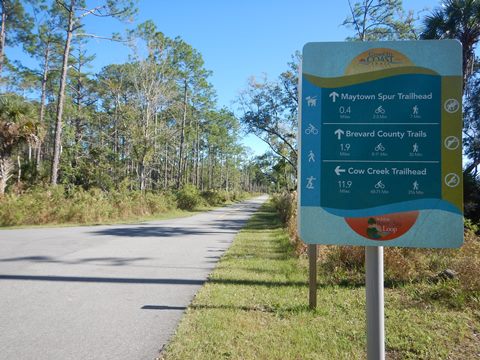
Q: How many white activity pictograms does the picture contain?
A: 13